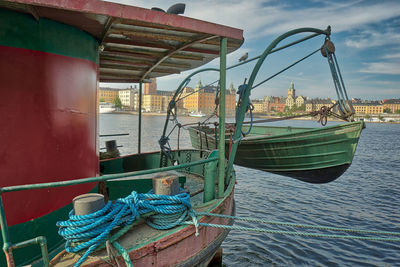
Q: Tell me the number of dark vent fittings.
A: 2